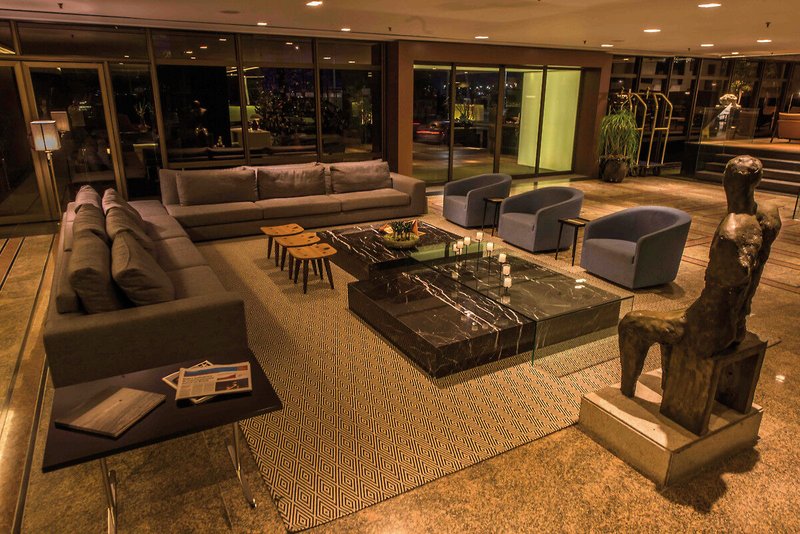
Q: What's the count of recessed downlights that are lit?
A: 10